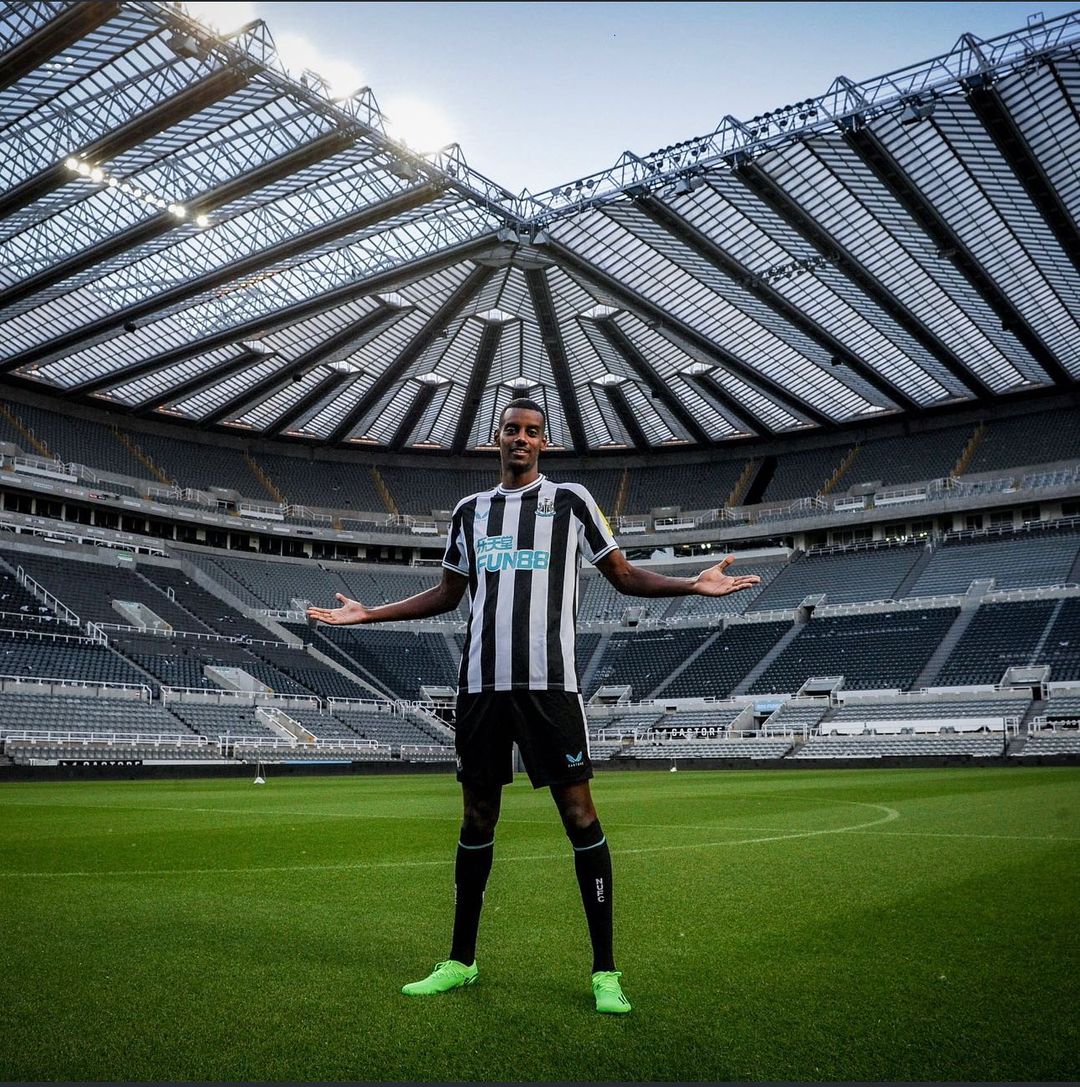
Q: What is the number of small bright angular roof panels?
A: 9